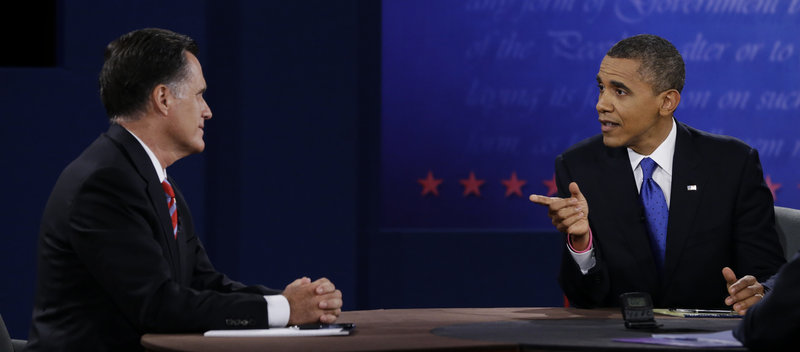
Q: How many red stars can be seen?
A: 5